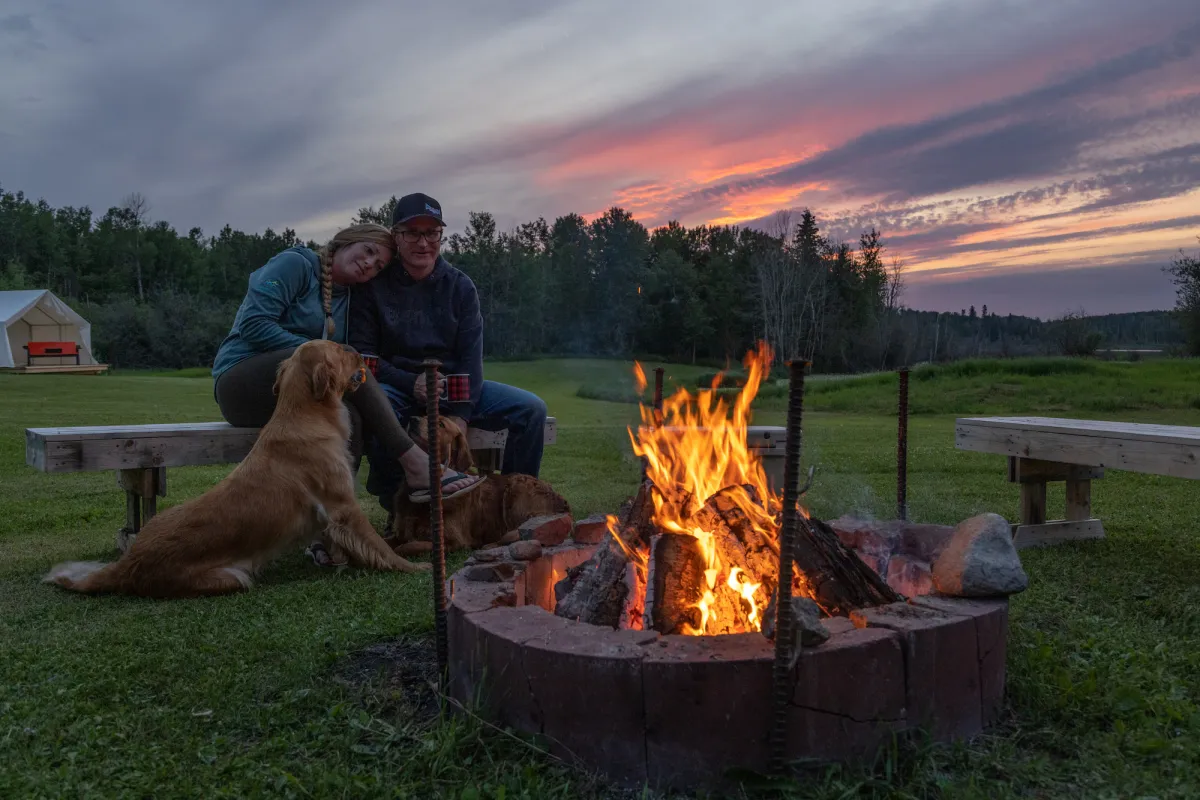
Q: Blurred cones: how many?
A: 0